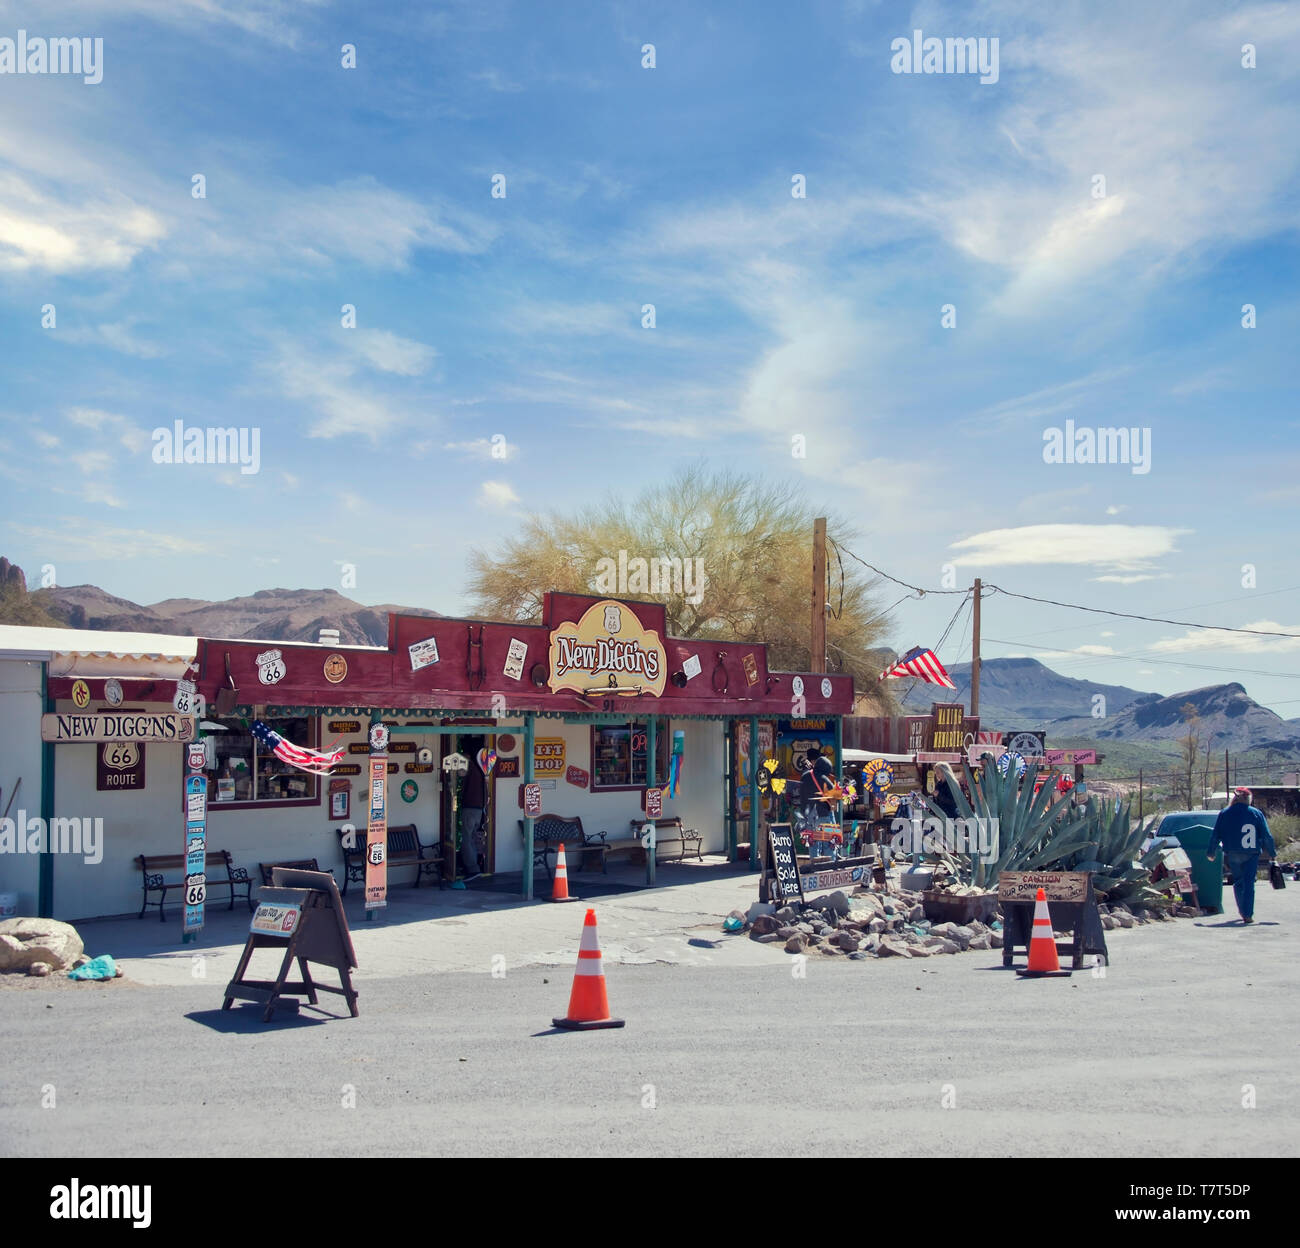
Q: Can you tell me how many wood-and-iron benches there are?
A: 5